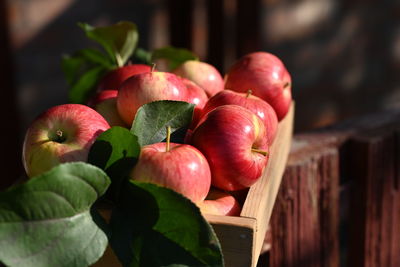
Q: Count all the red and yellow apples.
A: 11